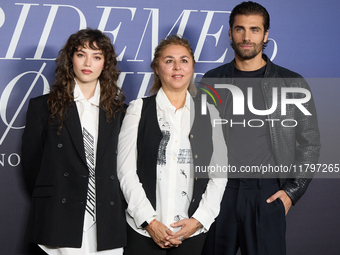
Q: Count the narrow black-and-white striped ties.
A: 1